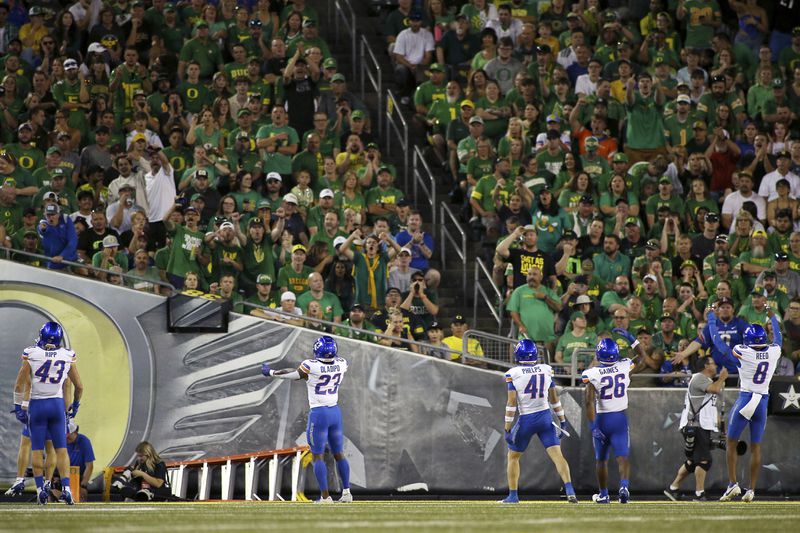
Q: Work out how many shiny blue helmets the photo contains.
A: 5